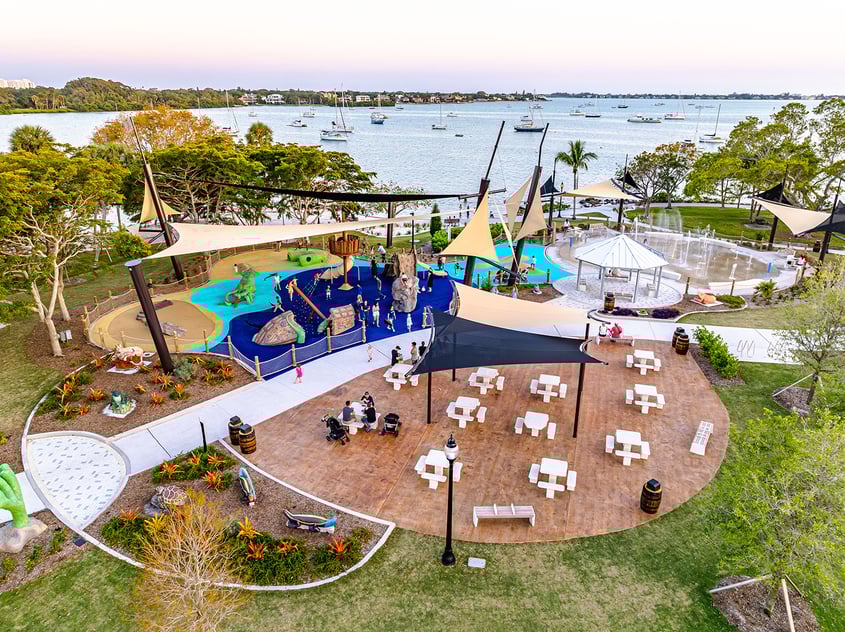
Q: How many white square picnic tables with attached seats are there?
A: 11